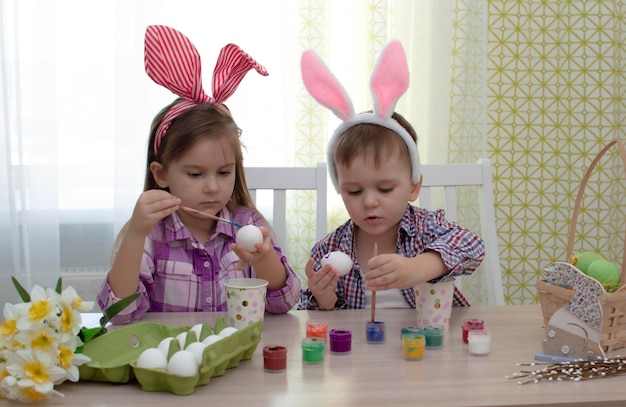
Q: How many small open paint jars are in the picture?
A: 10